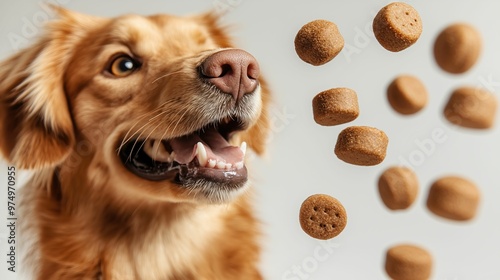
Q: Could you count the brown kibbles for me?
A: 11